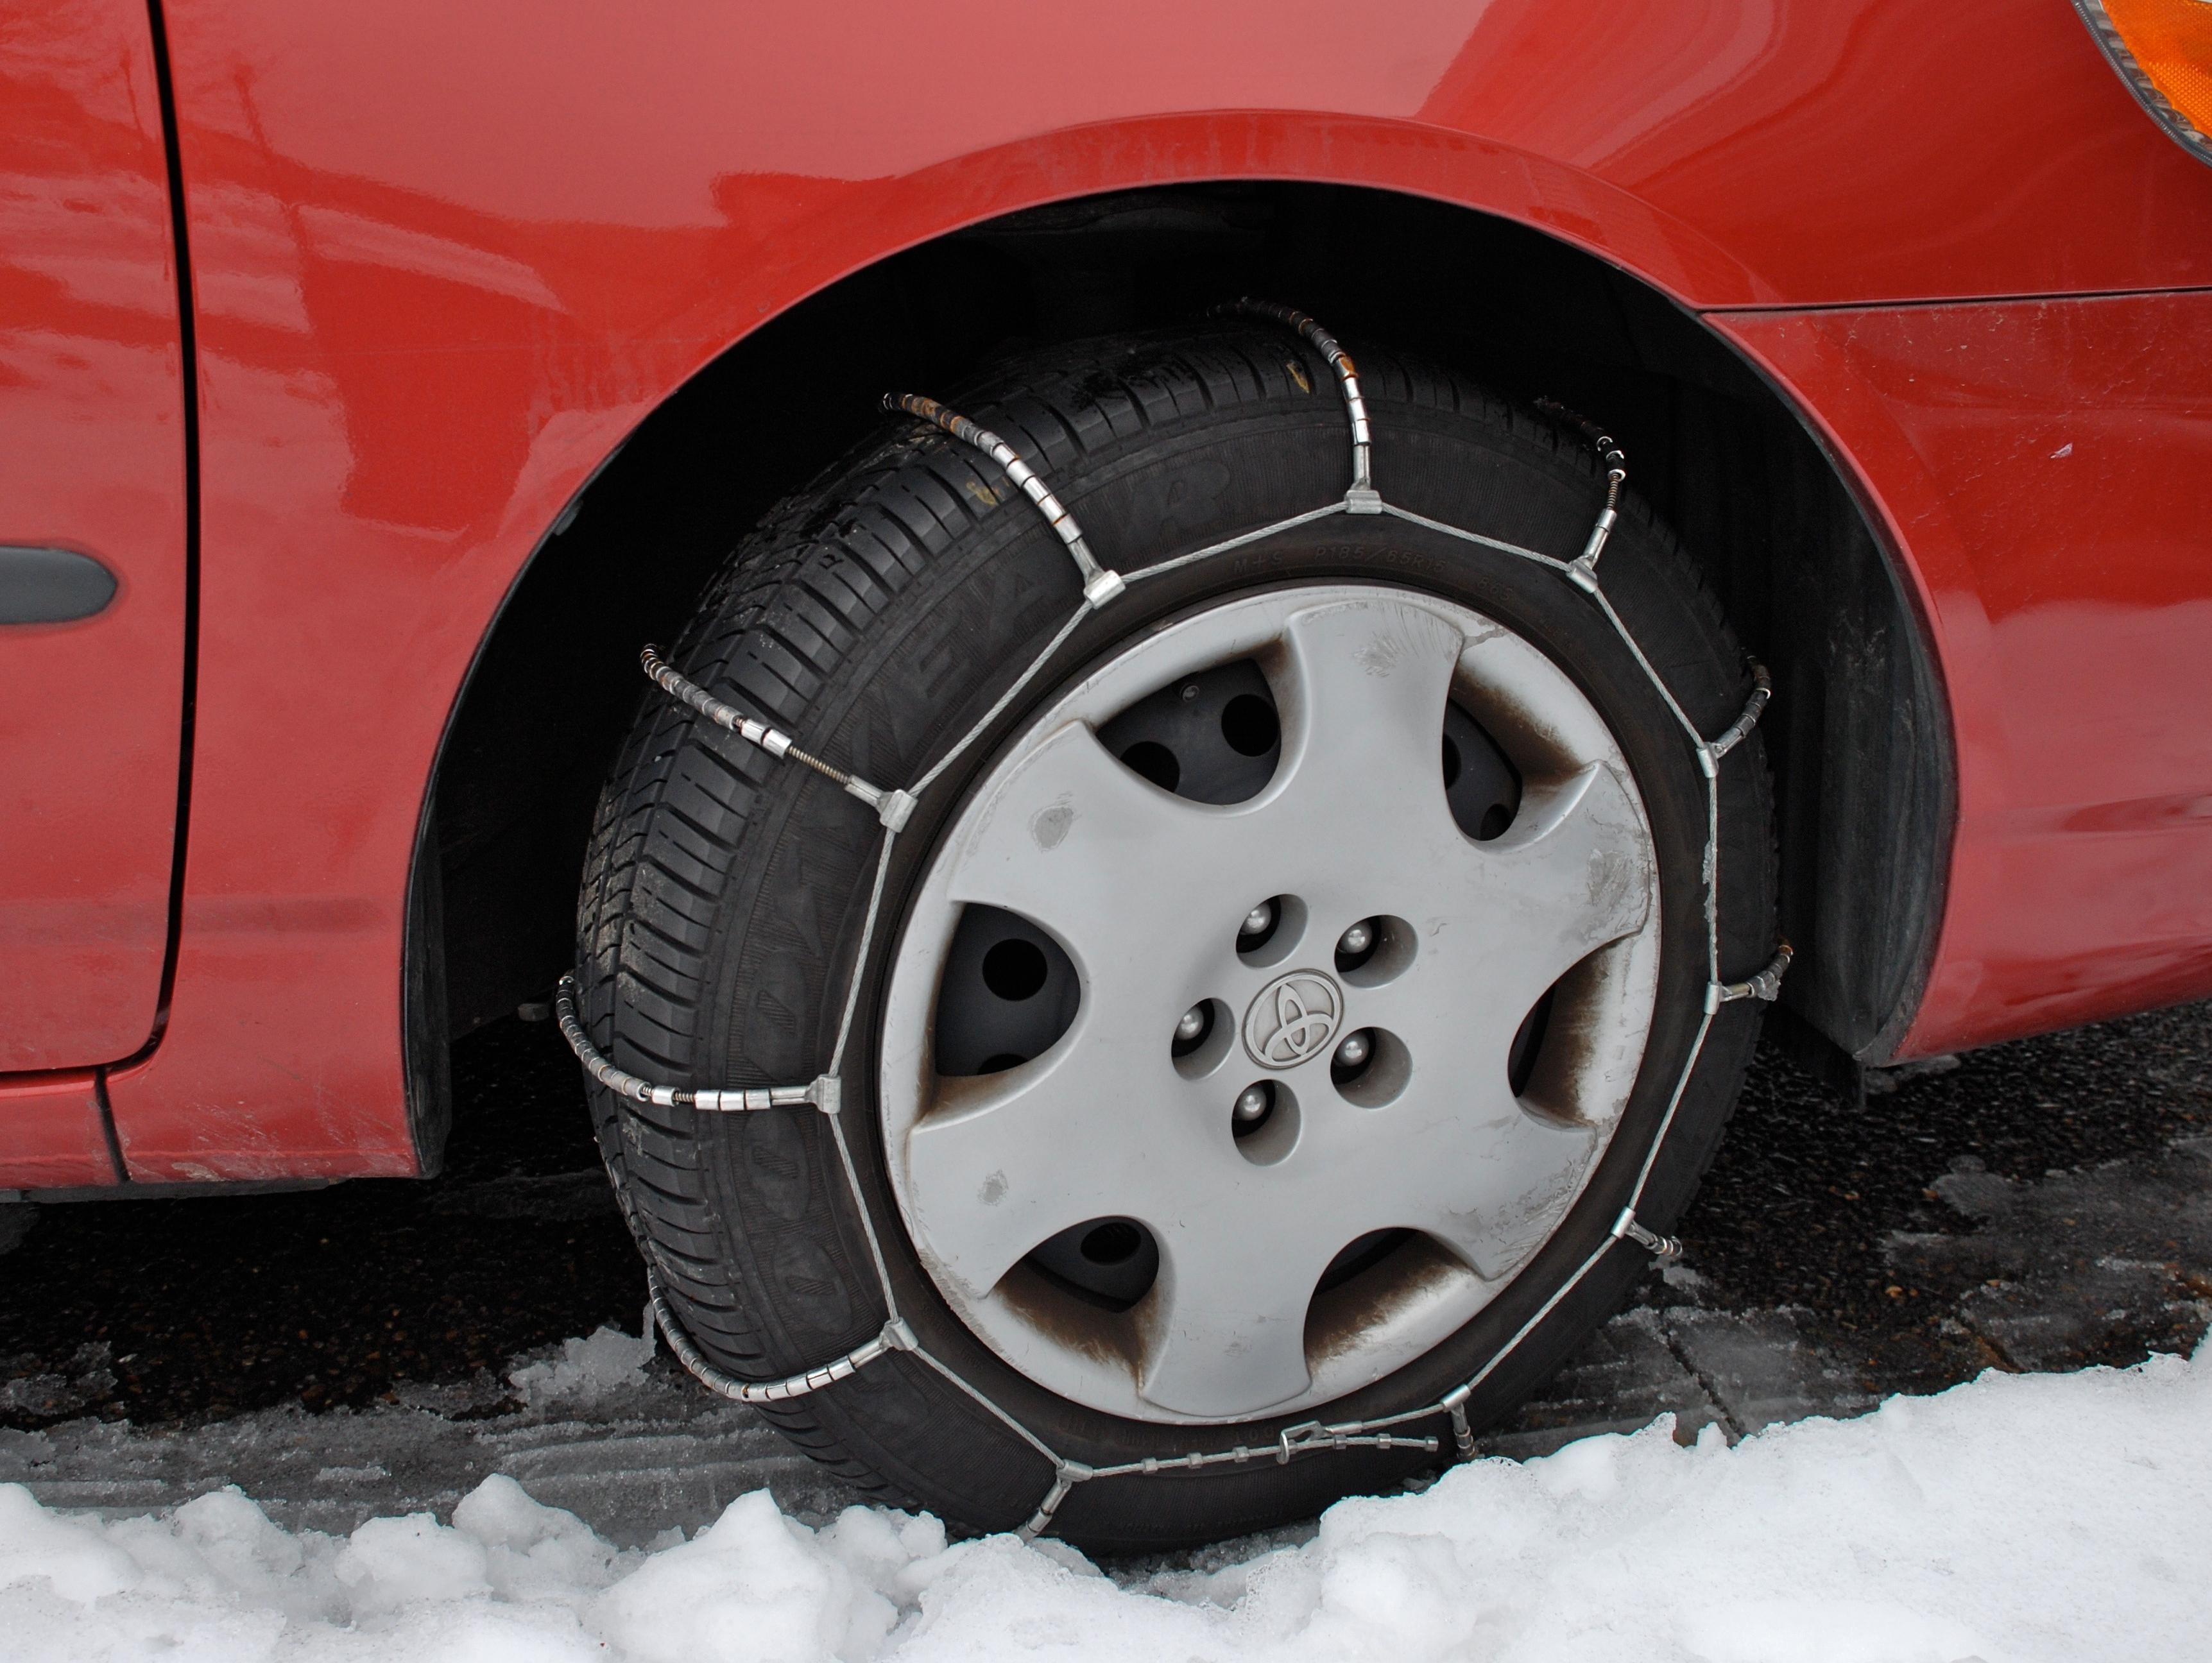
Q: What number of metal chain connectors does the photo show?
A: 11